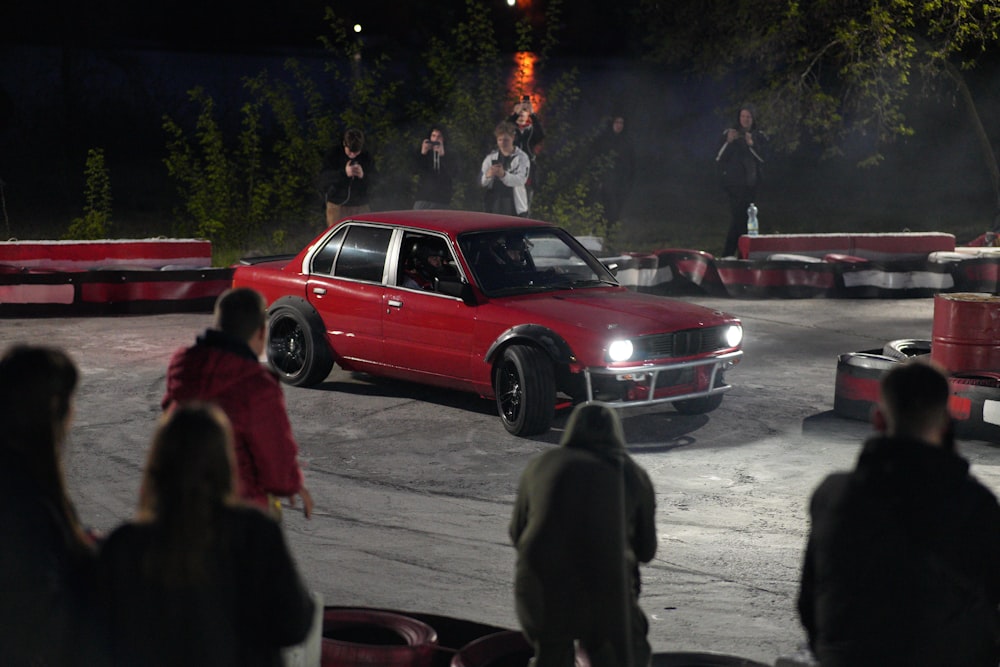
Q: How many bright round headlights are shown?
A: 2